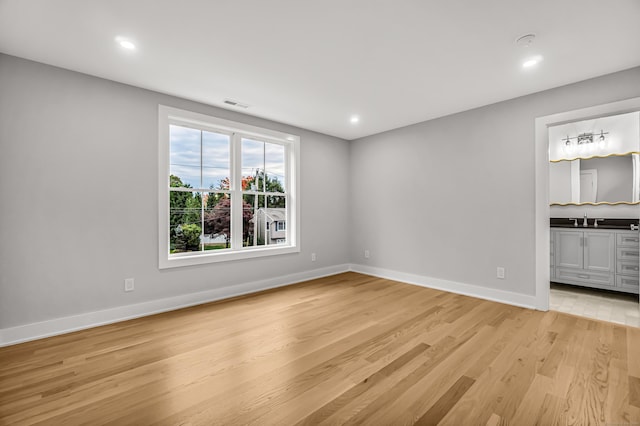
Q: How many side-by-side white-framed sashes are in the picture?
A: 2